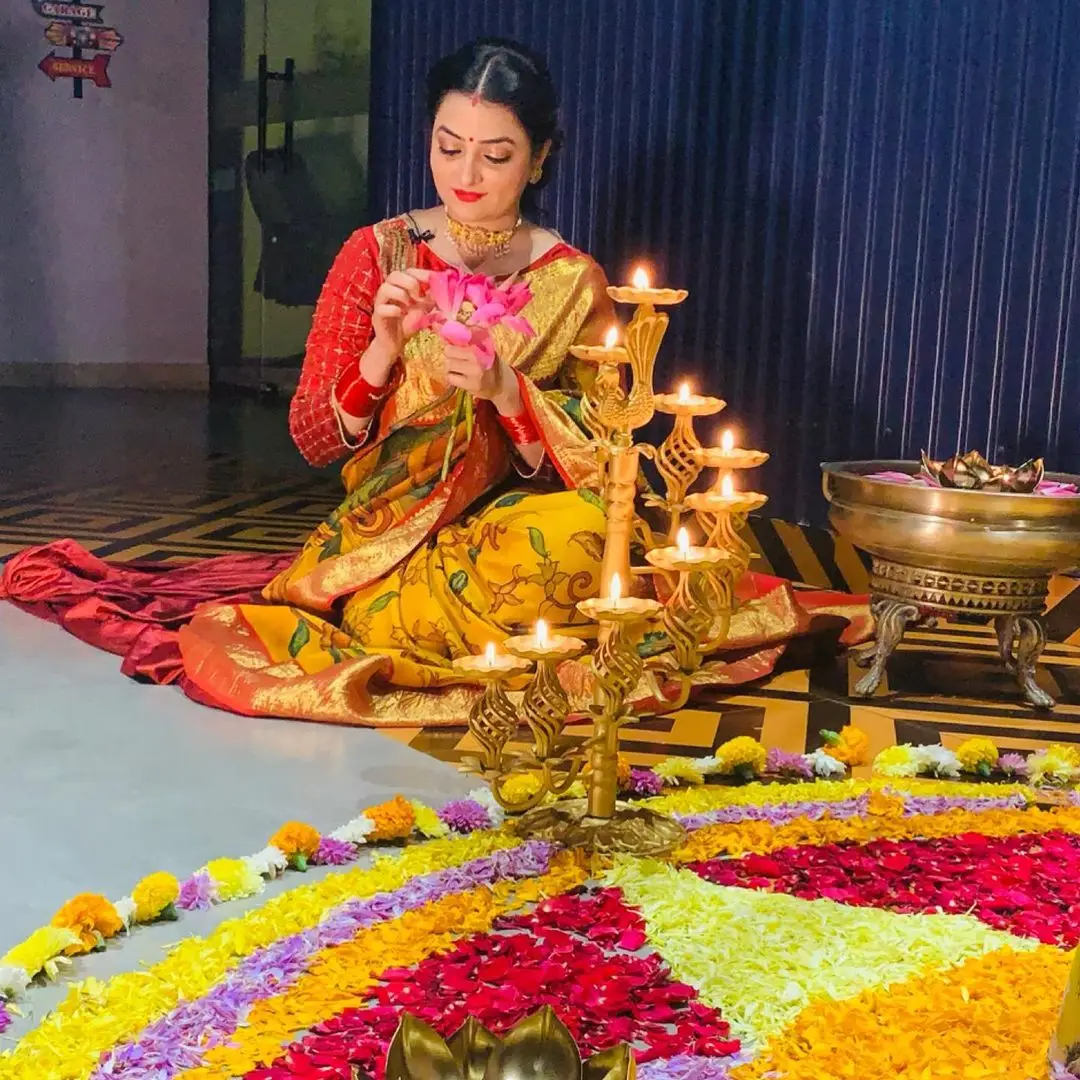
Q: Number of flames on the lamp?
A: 9